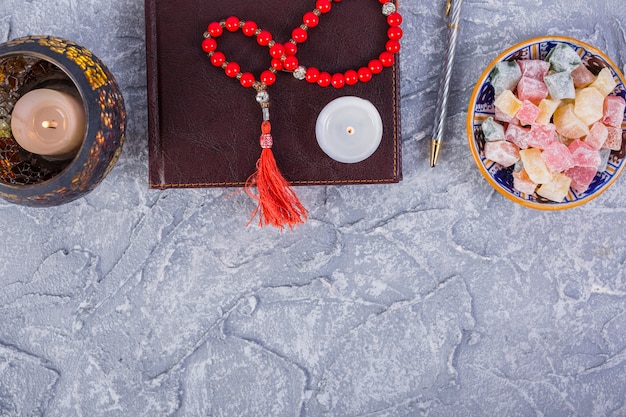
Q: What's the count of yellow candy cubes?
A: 7